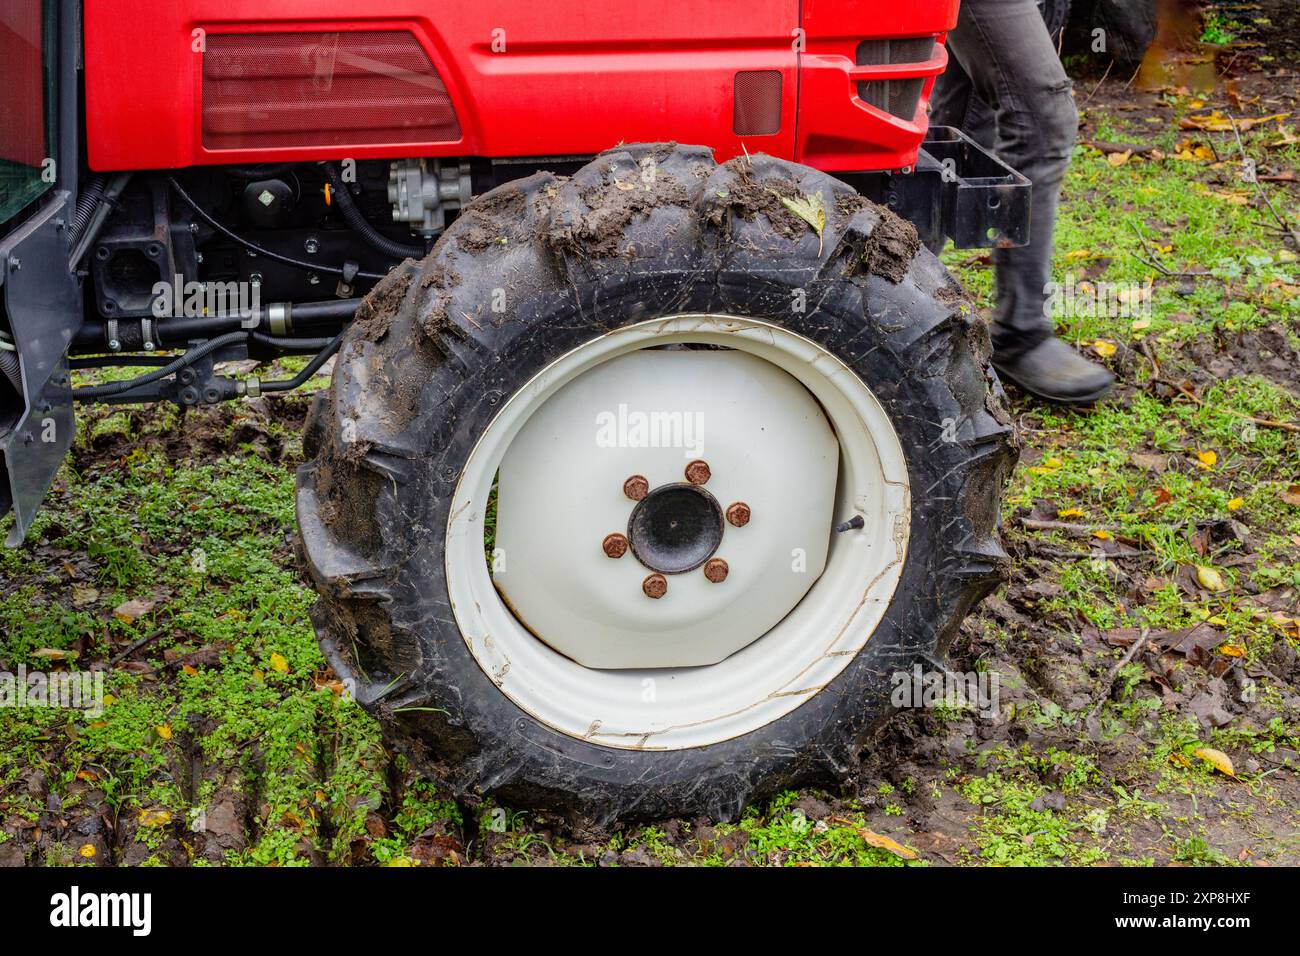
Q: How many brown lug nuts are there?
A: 6